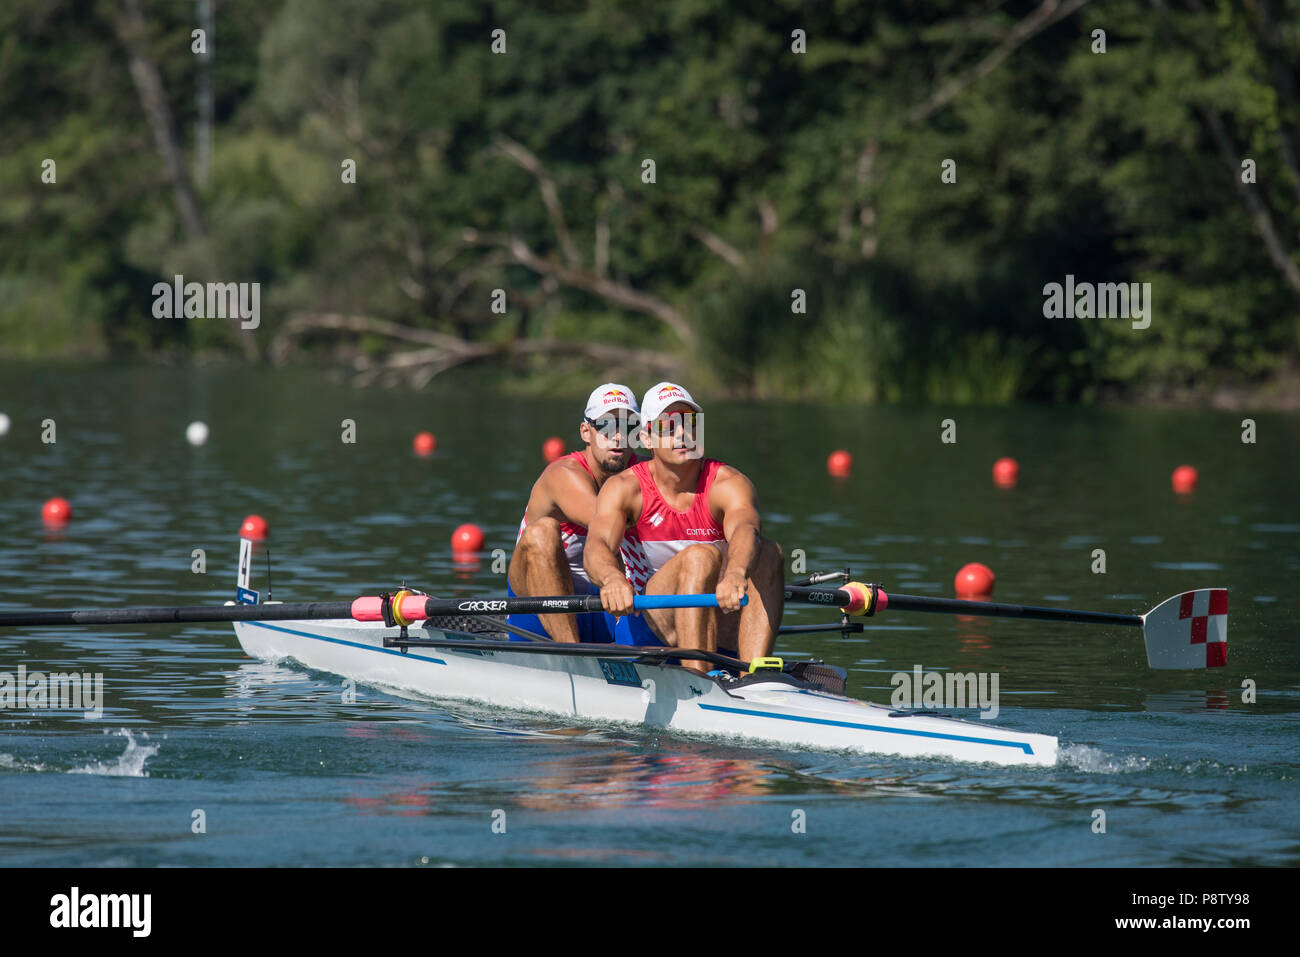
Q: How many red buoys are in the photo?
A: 9